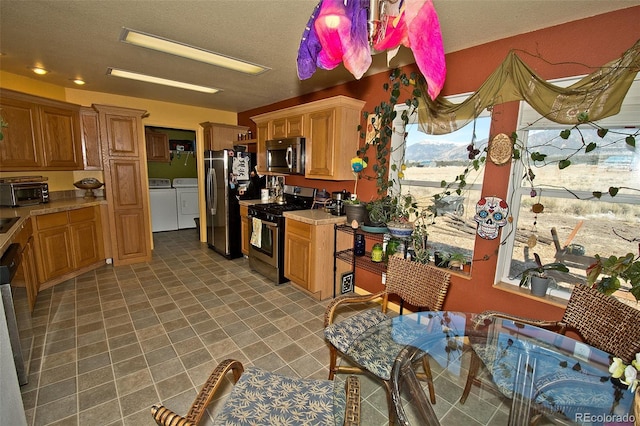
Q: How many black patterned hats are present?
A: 0